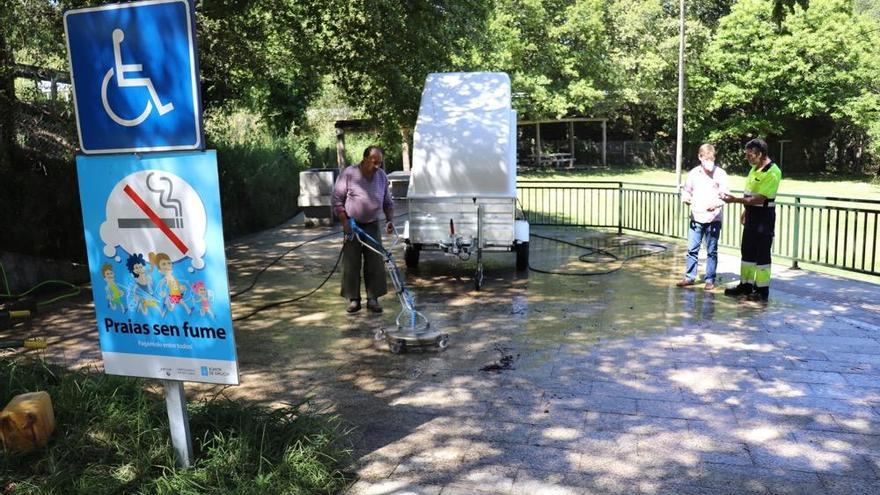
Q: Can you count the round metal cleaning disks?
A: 1